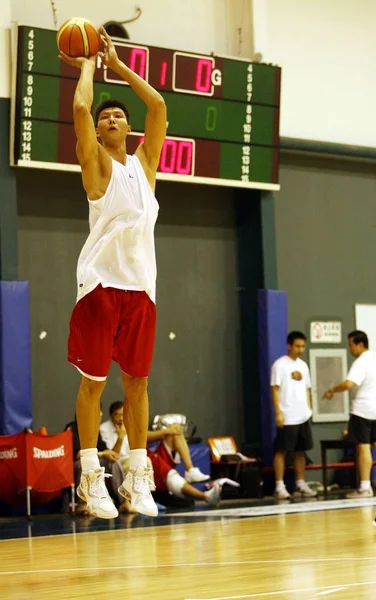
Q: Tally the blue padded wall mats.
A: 2